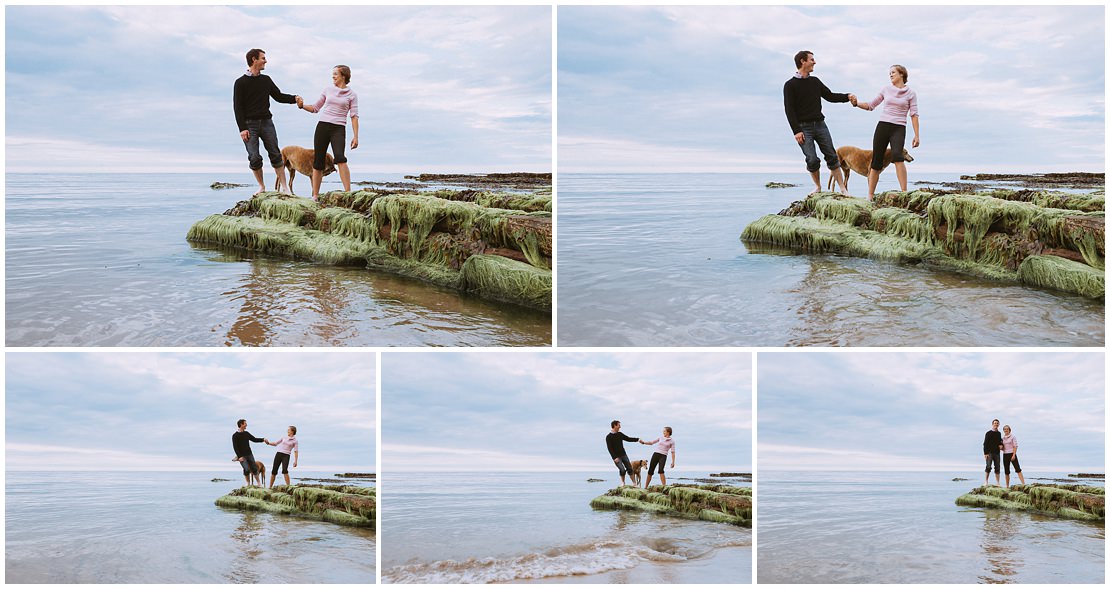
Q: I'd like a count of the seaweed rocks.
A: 5